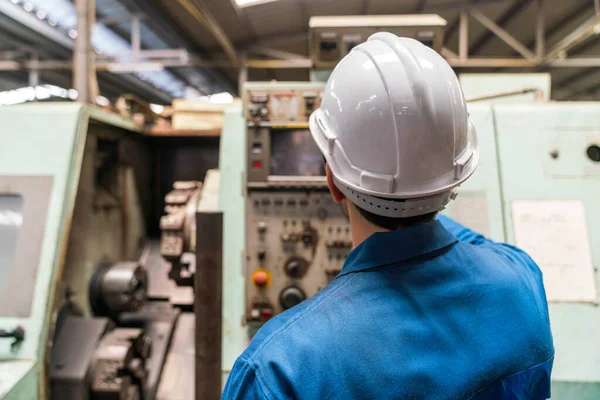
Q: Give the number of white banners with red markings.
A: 0